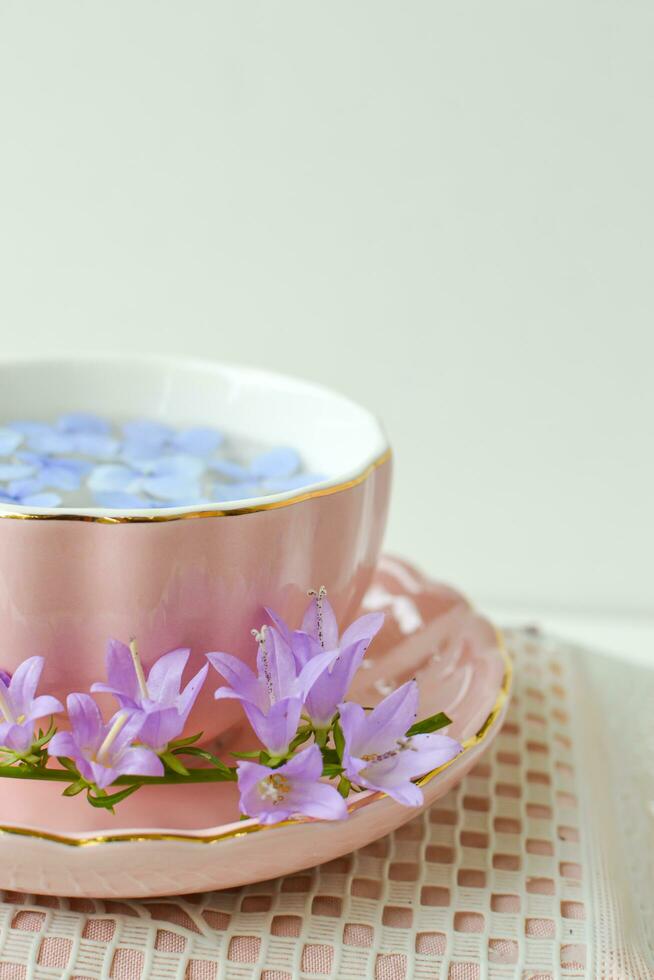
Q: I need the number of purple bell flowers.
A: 7